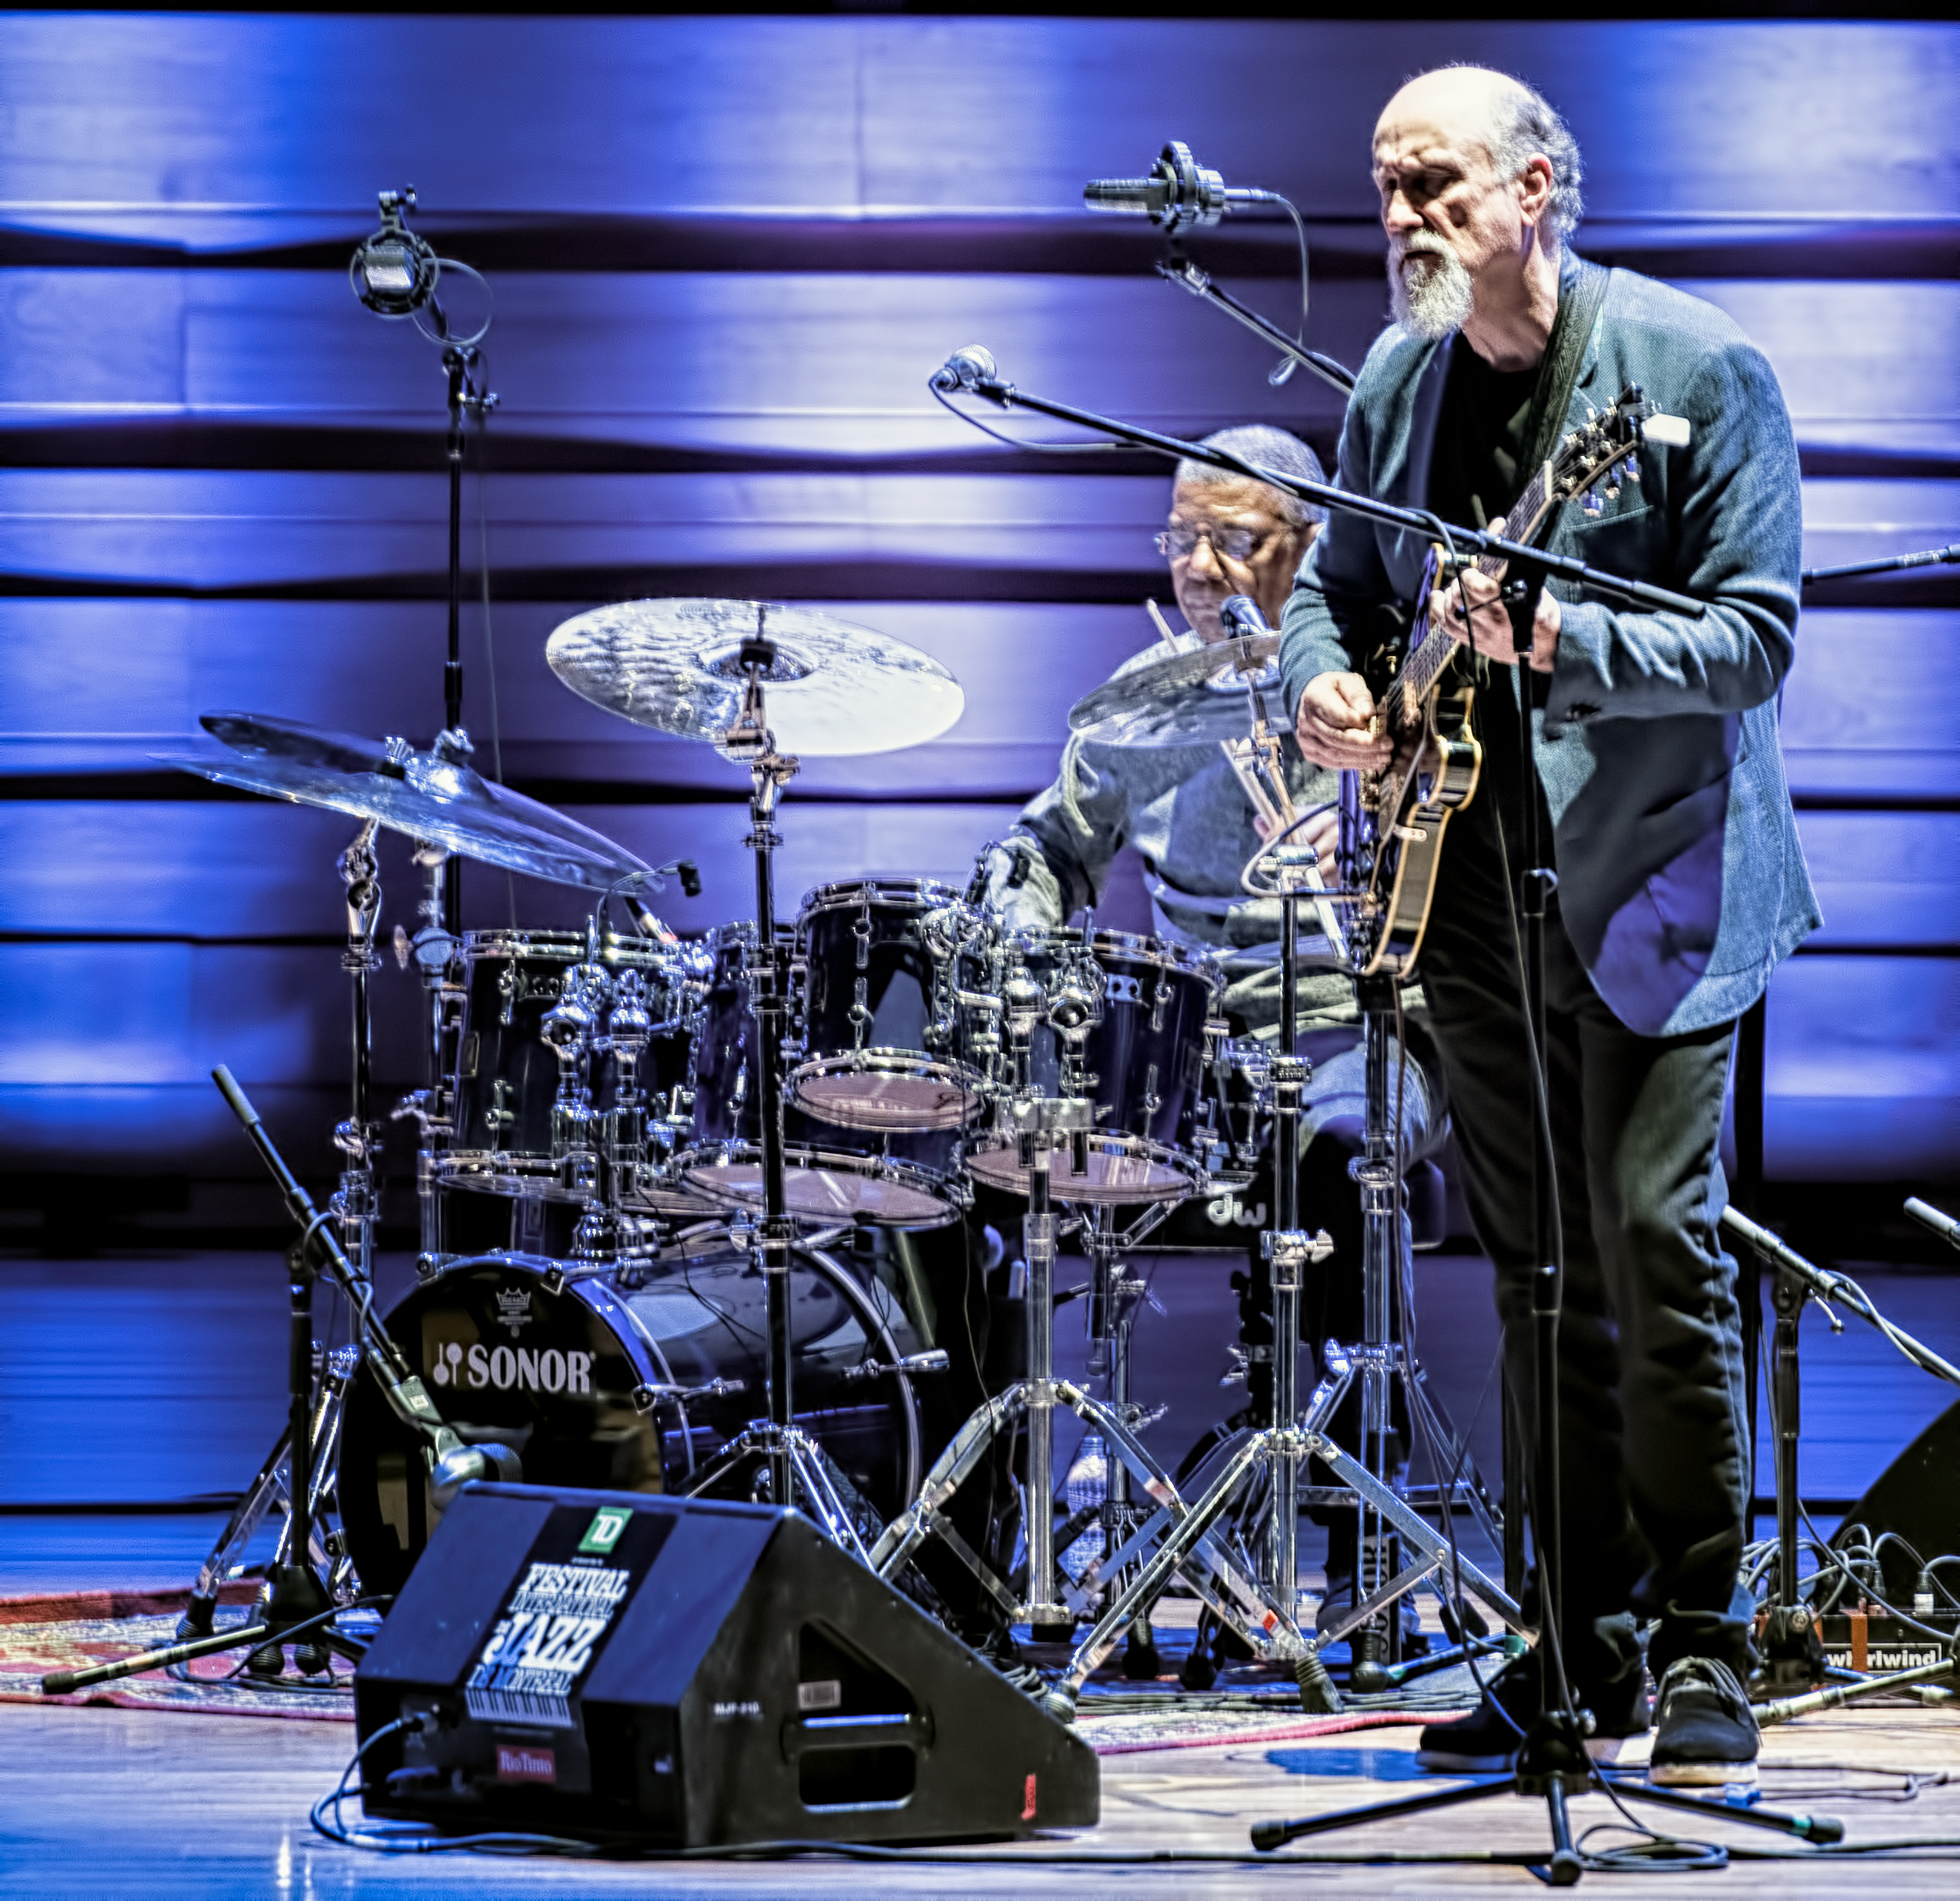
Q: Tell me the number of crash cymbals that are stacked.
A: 2